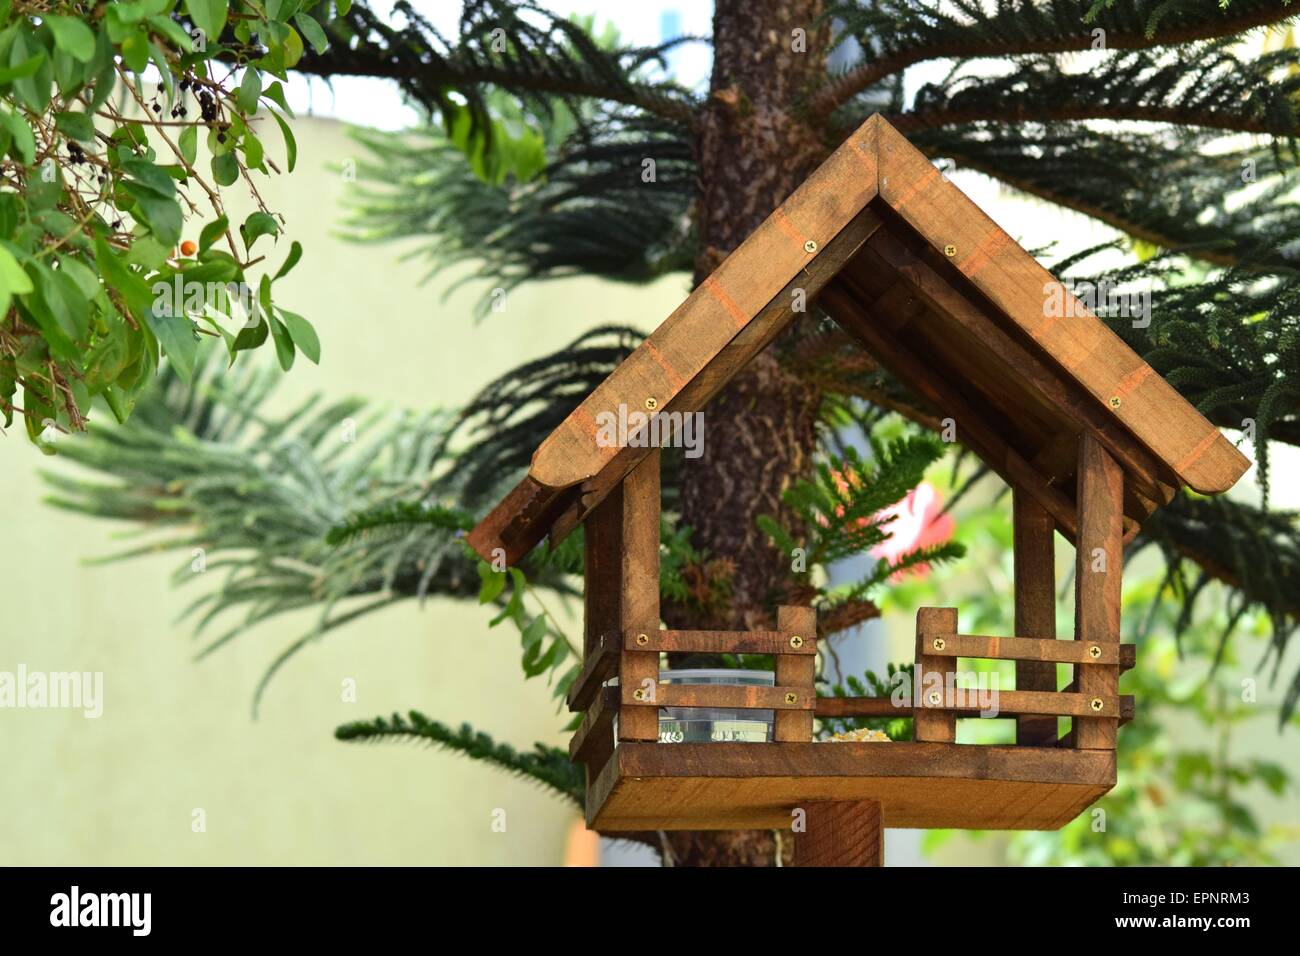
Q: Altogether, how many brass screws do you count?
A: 12